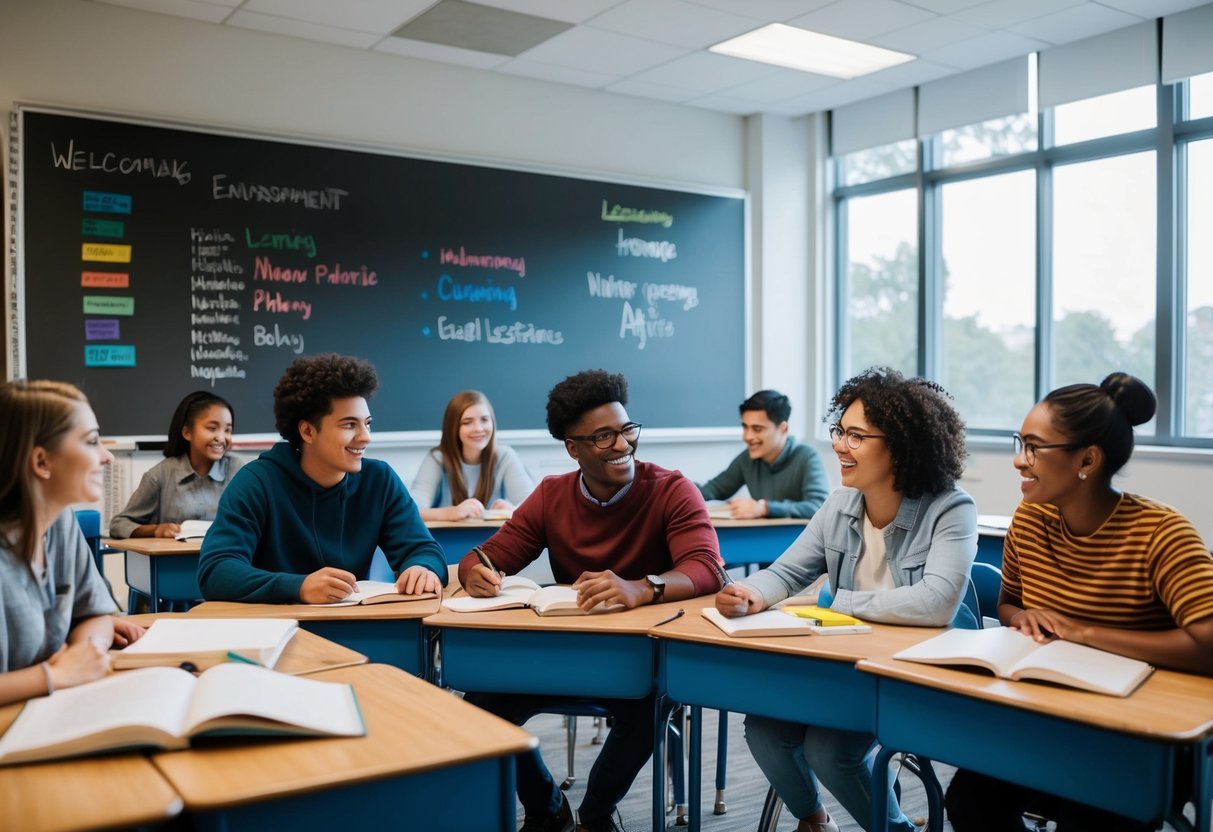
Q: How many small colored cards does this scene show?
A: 7